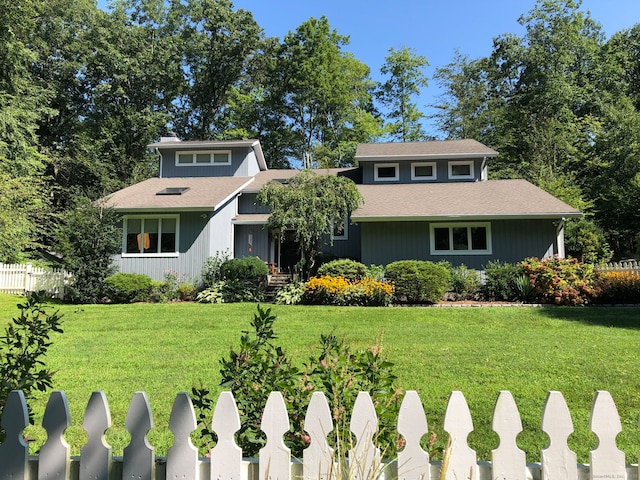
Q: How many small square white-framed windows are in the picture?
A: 3